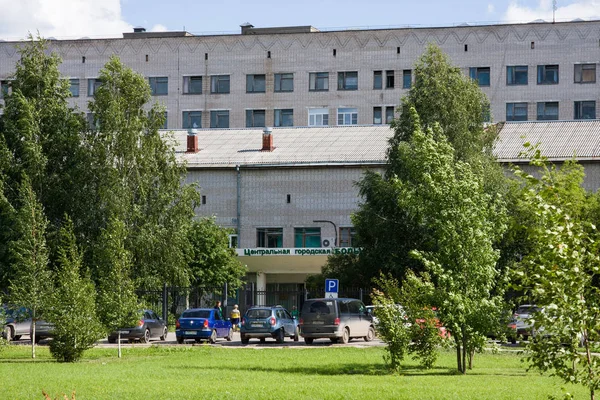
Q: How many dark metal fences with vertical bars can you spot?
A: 1